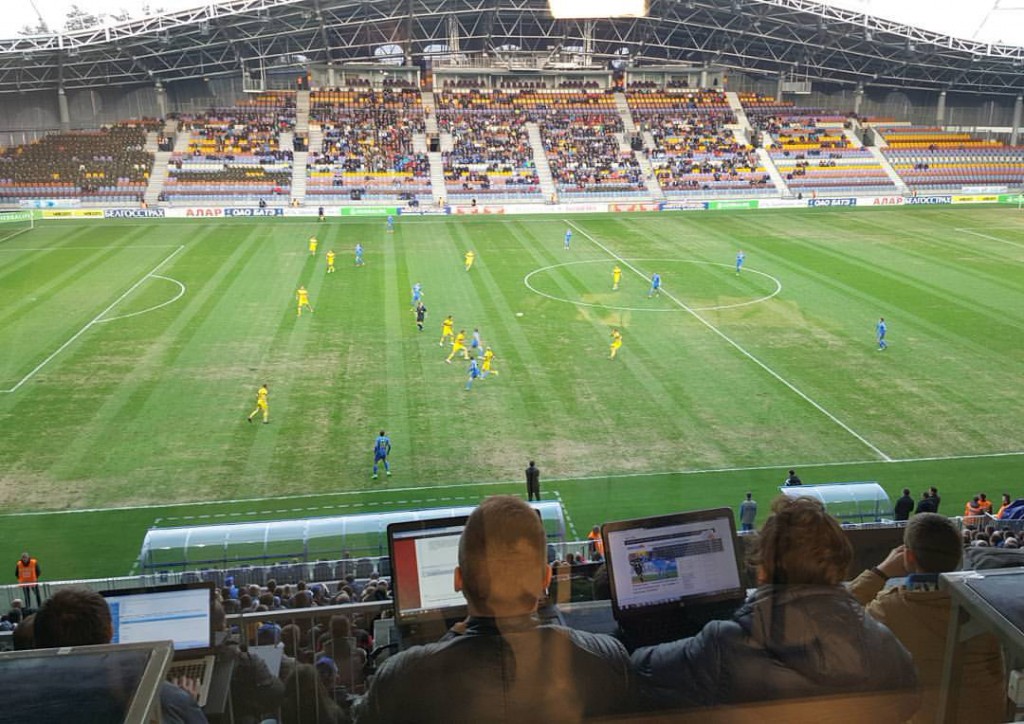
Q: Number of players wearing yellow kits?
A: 10